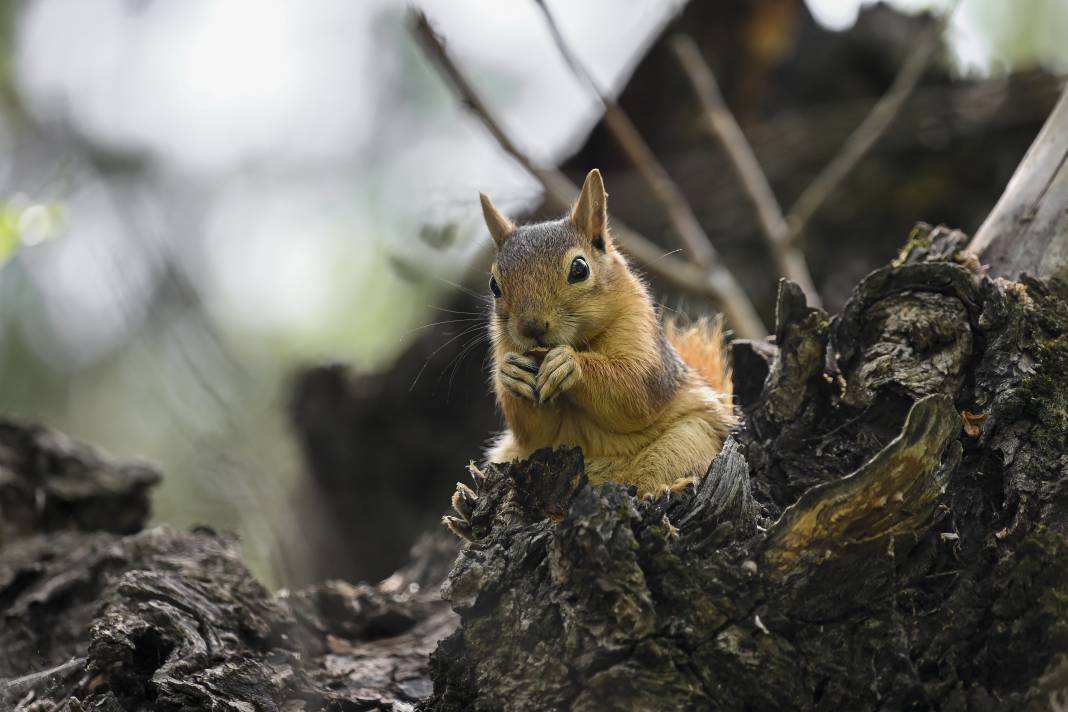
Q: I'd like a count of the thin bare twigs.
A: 4